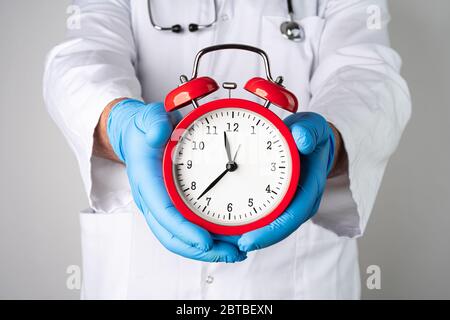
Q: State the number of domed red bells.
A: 2